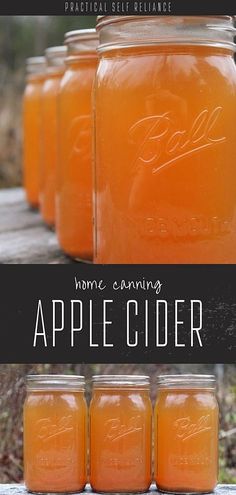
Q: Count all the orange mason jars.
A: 7